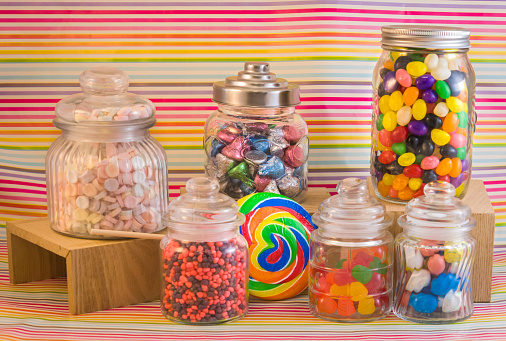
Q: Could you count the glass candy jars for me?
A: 6